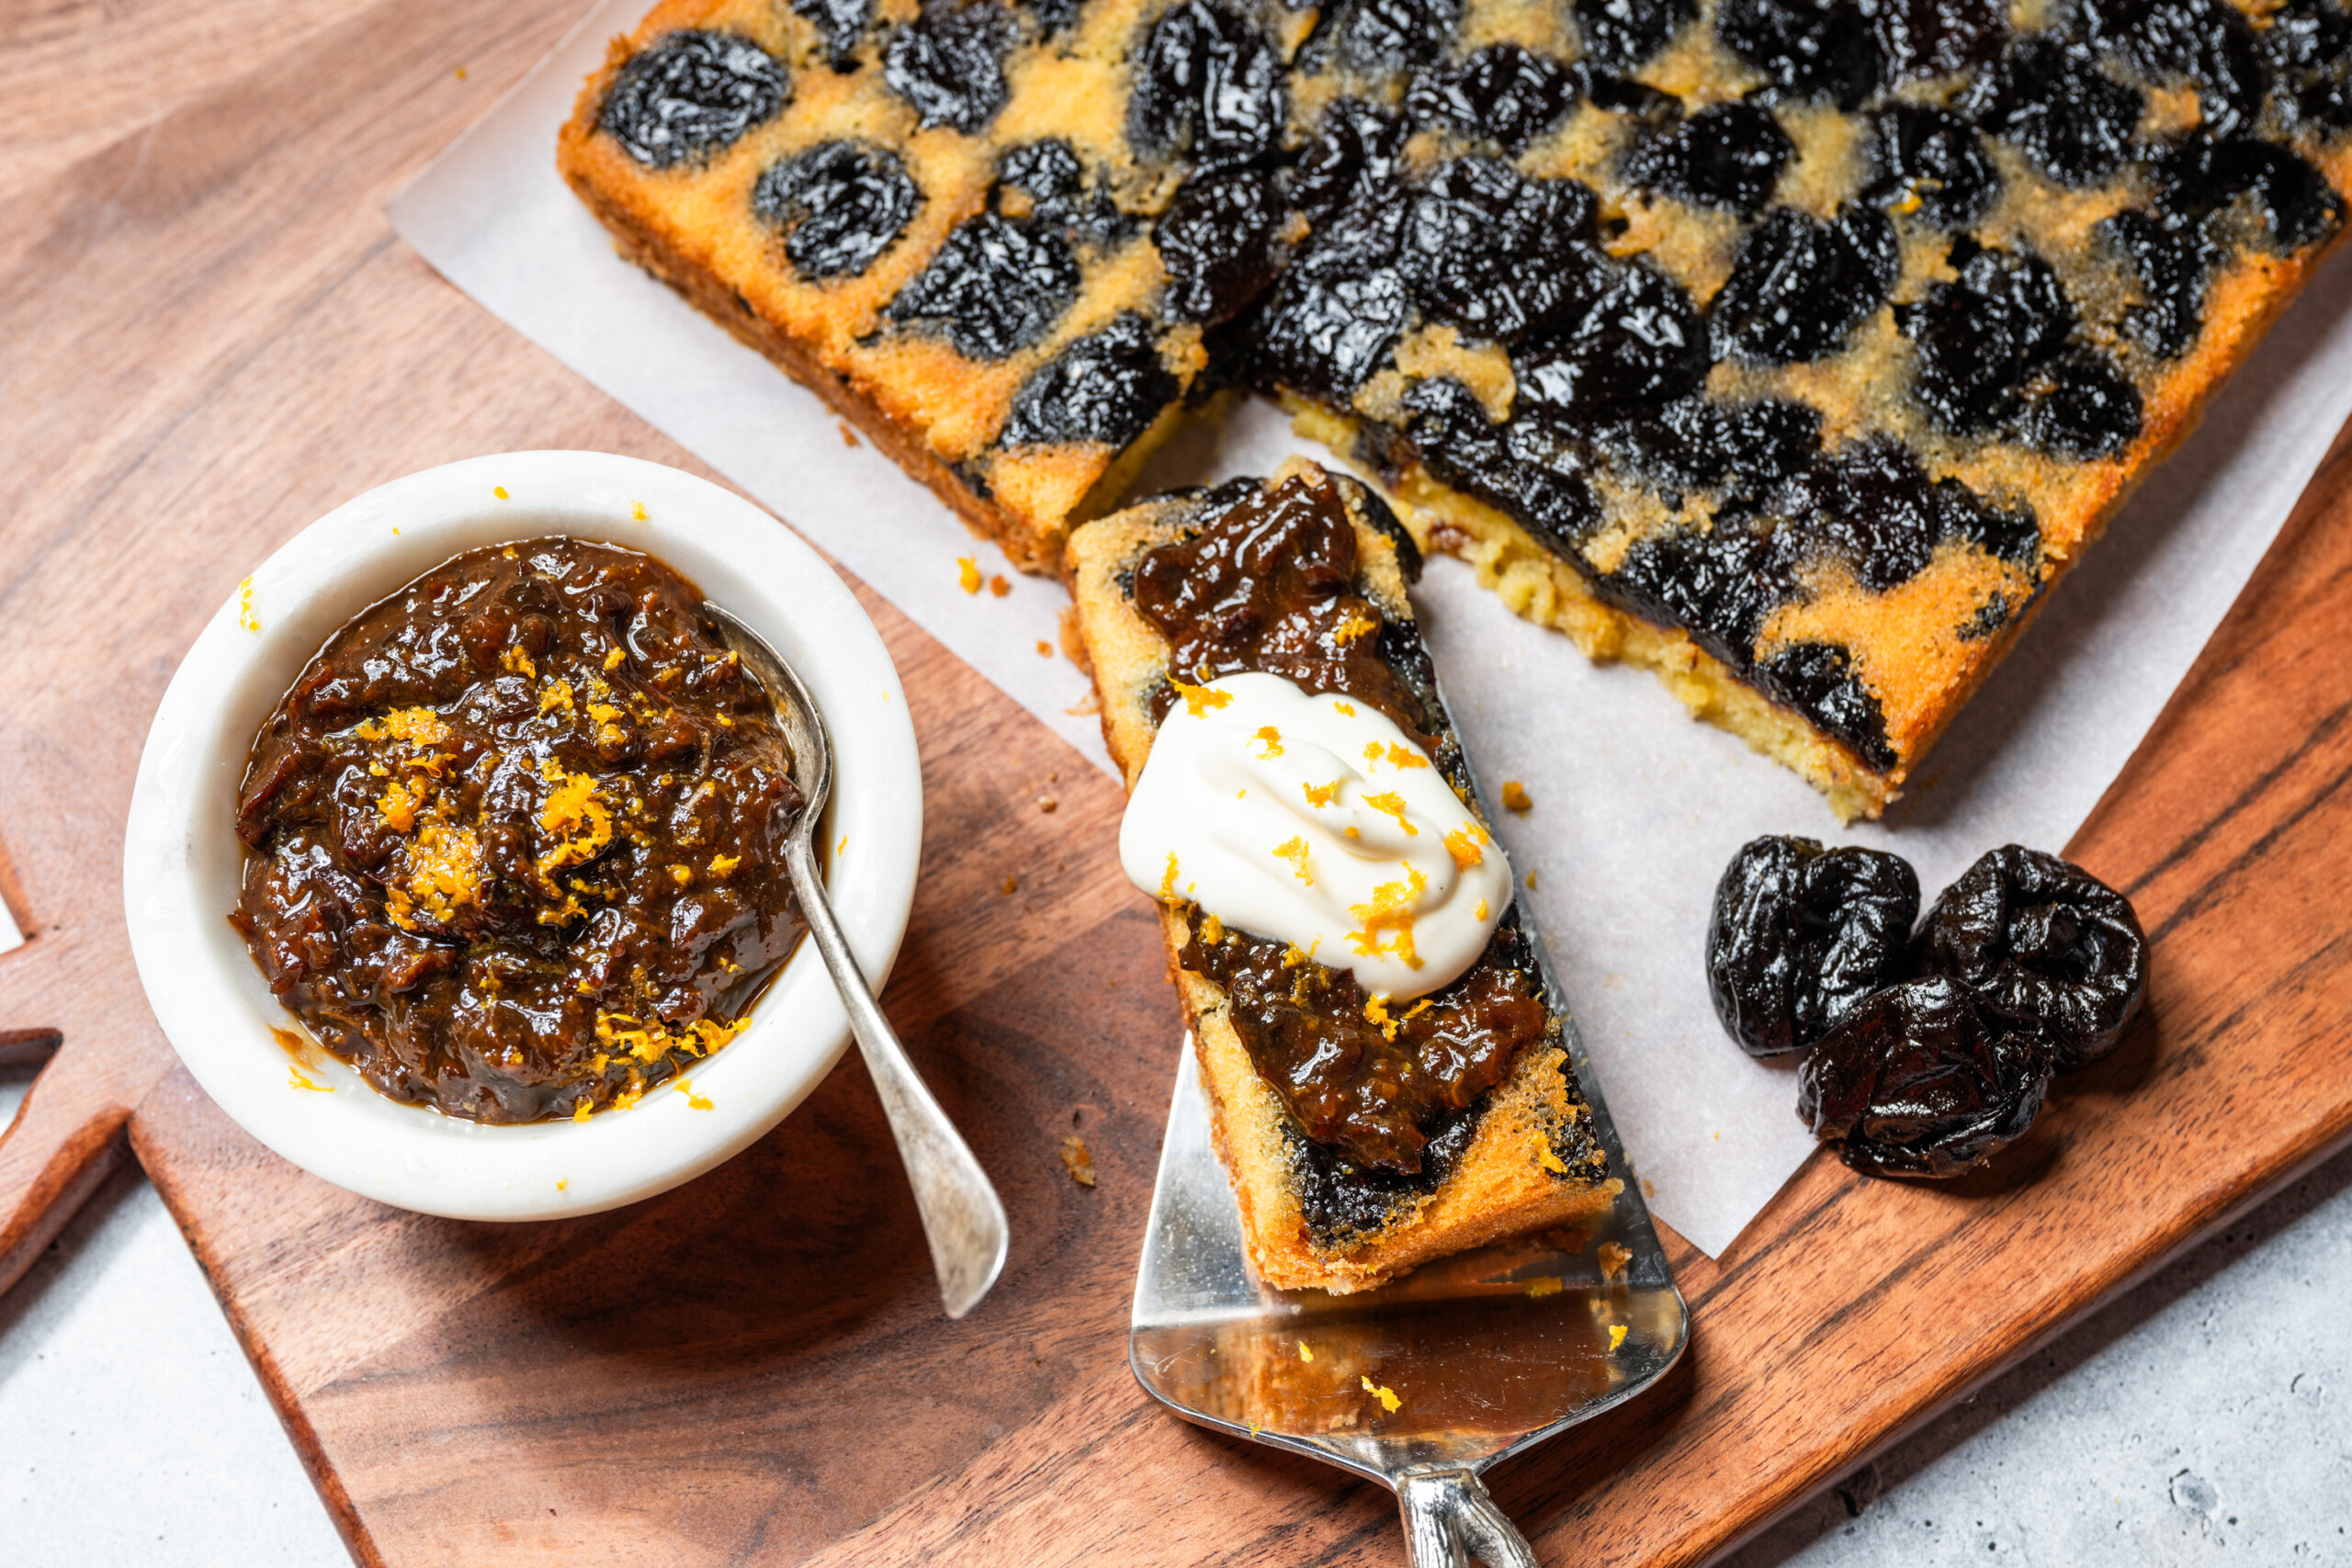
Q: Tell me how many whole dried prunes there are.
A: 3